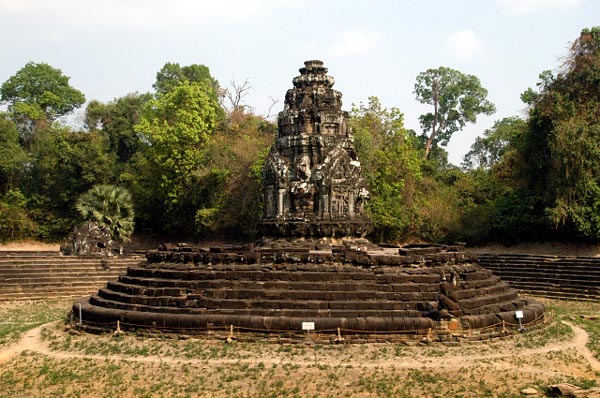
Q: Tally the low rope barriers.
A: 1